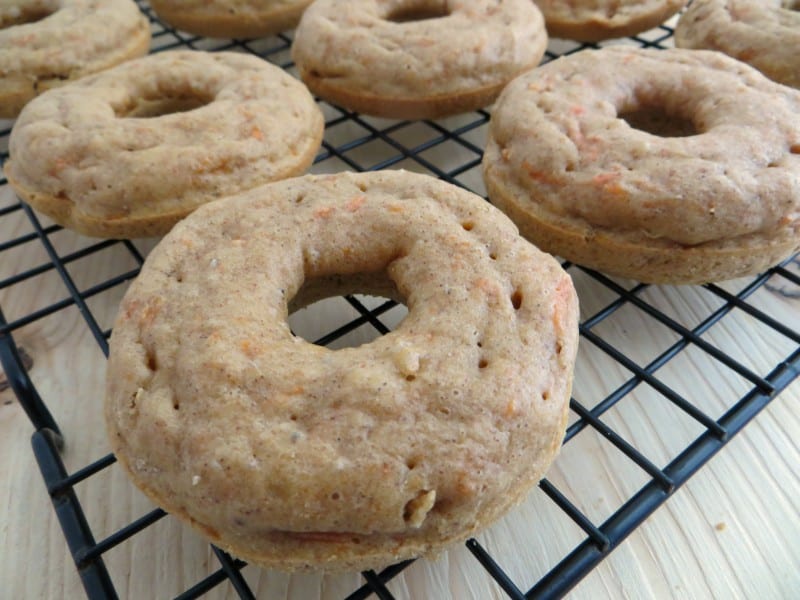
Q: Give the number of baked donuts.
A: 8